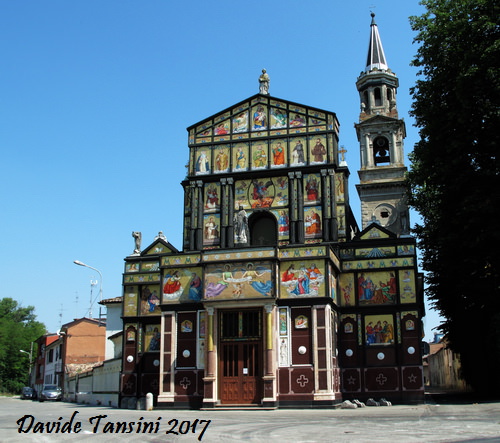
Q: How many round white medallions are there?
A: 7